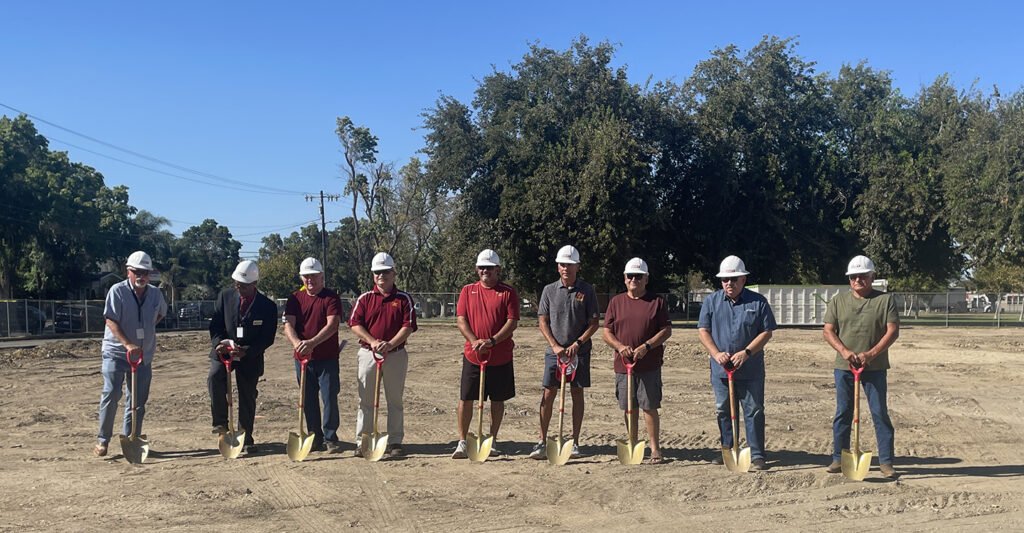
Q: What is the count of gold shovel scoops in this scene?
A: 9